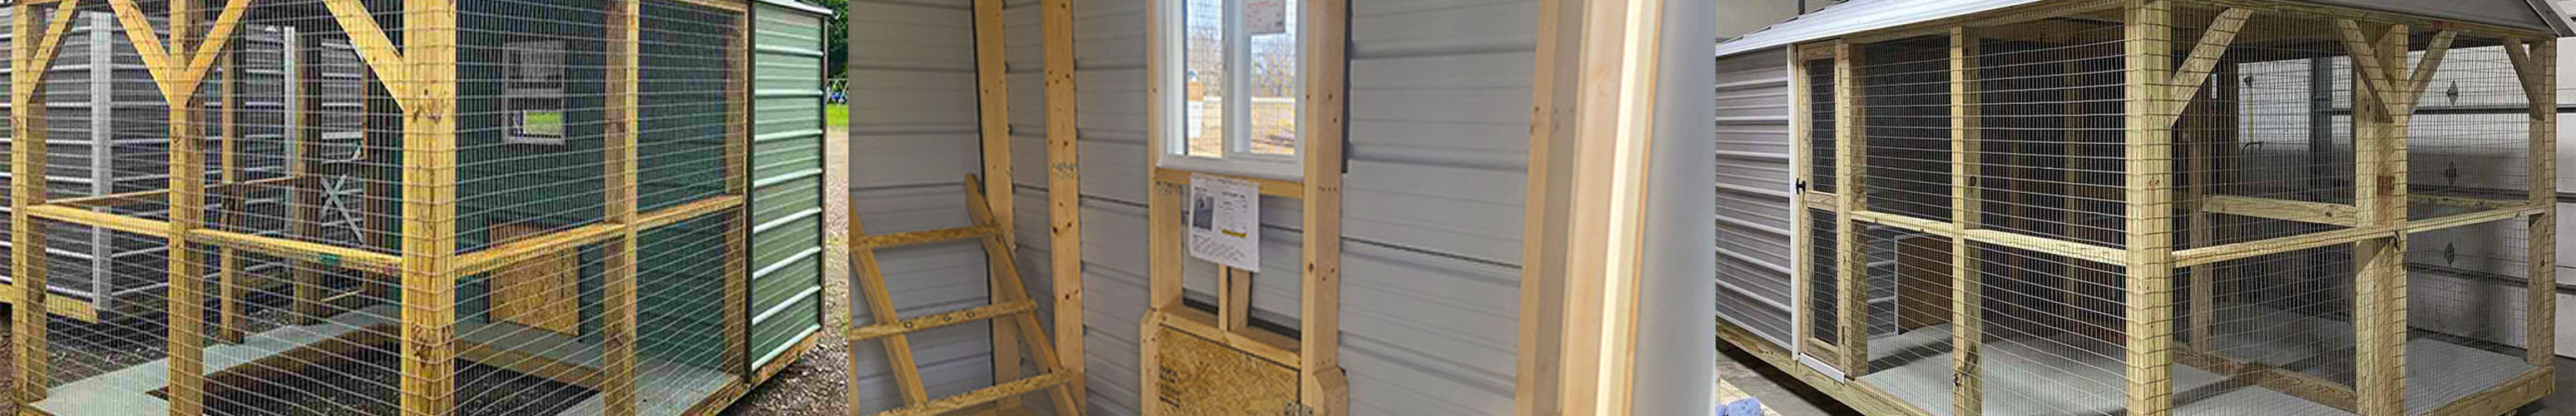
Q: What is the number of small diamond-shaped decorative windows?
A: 3